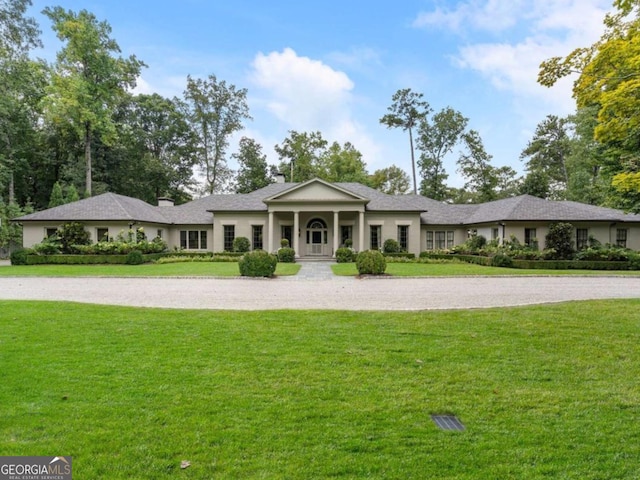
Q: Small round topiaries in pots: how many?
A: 2